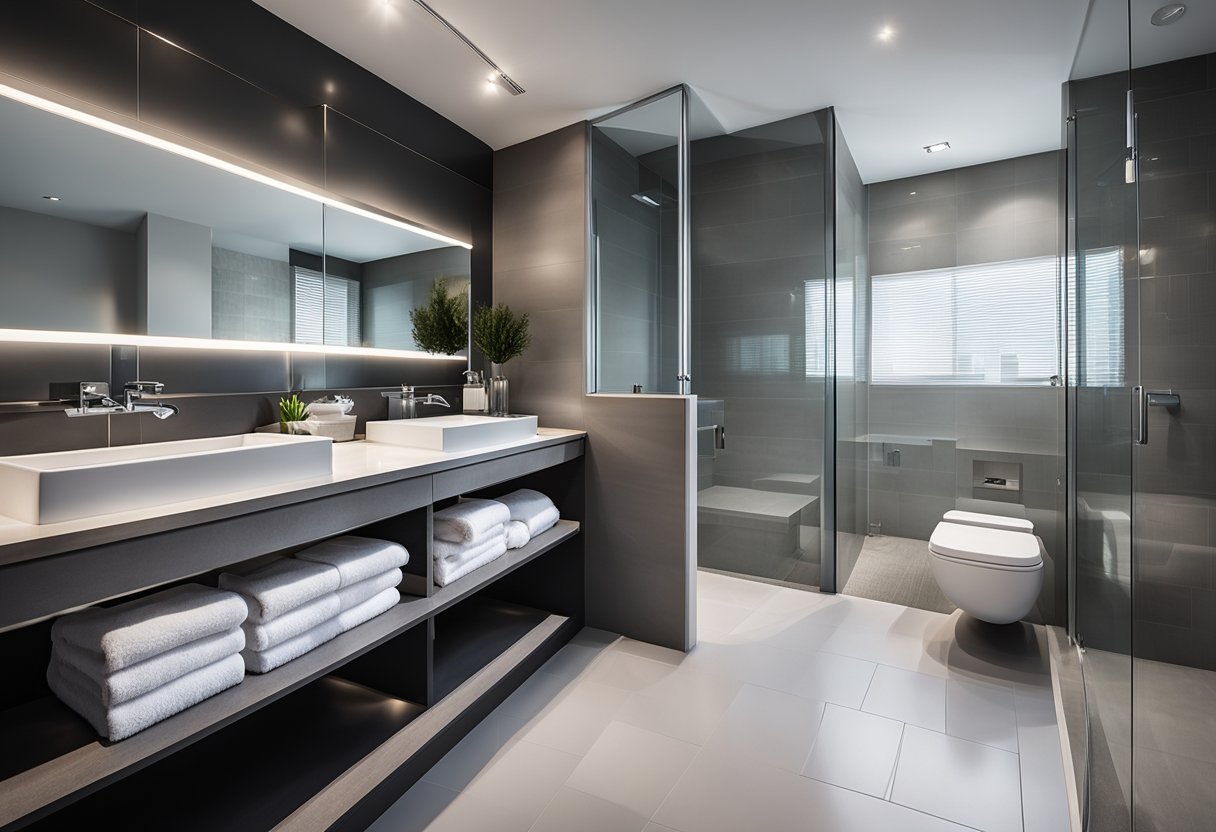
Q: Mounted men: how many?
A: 0